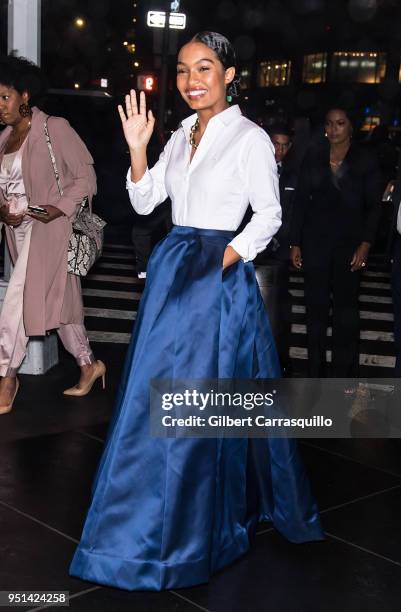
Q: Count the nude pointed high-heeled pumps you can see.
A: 2